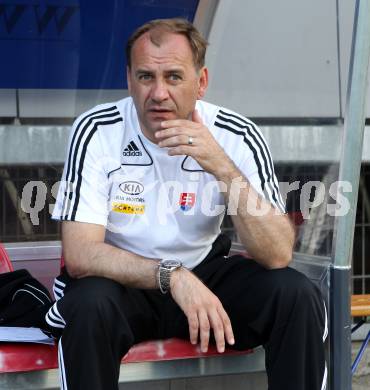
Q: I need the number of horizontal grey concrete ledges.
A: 1